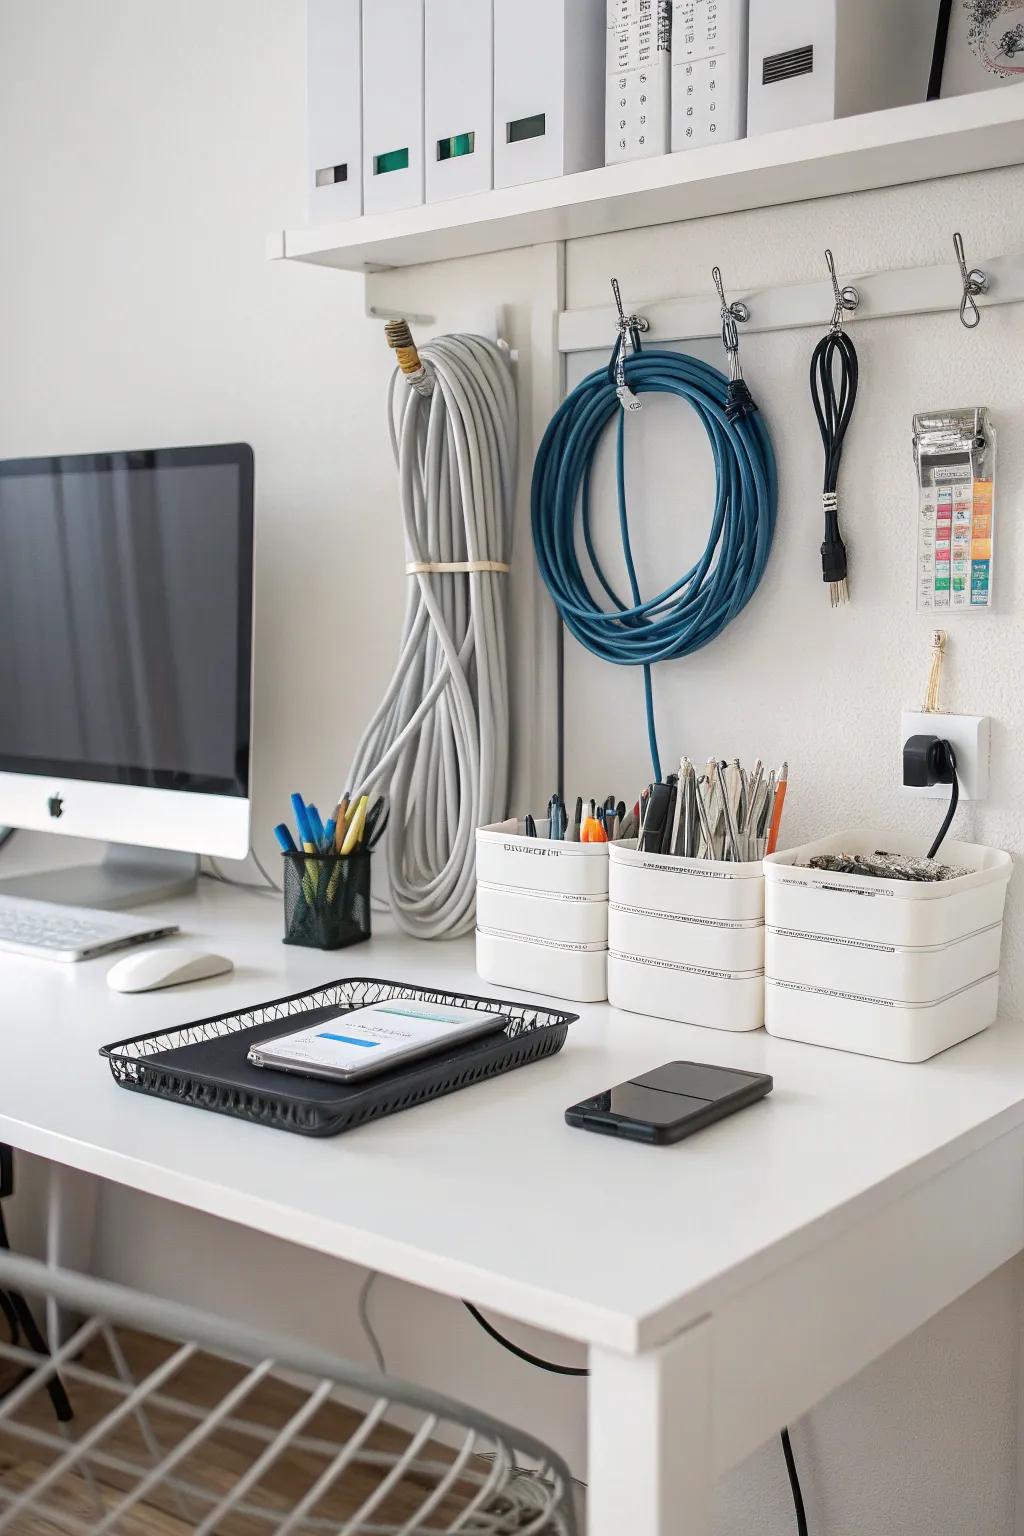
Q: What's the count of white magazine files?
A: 5